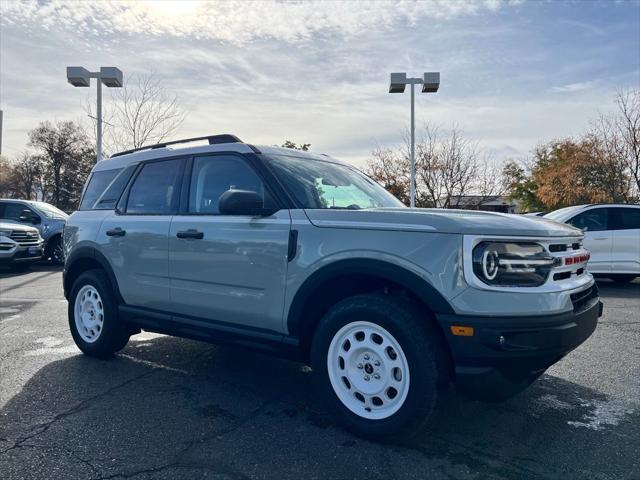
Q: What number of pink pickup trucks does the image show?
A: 0